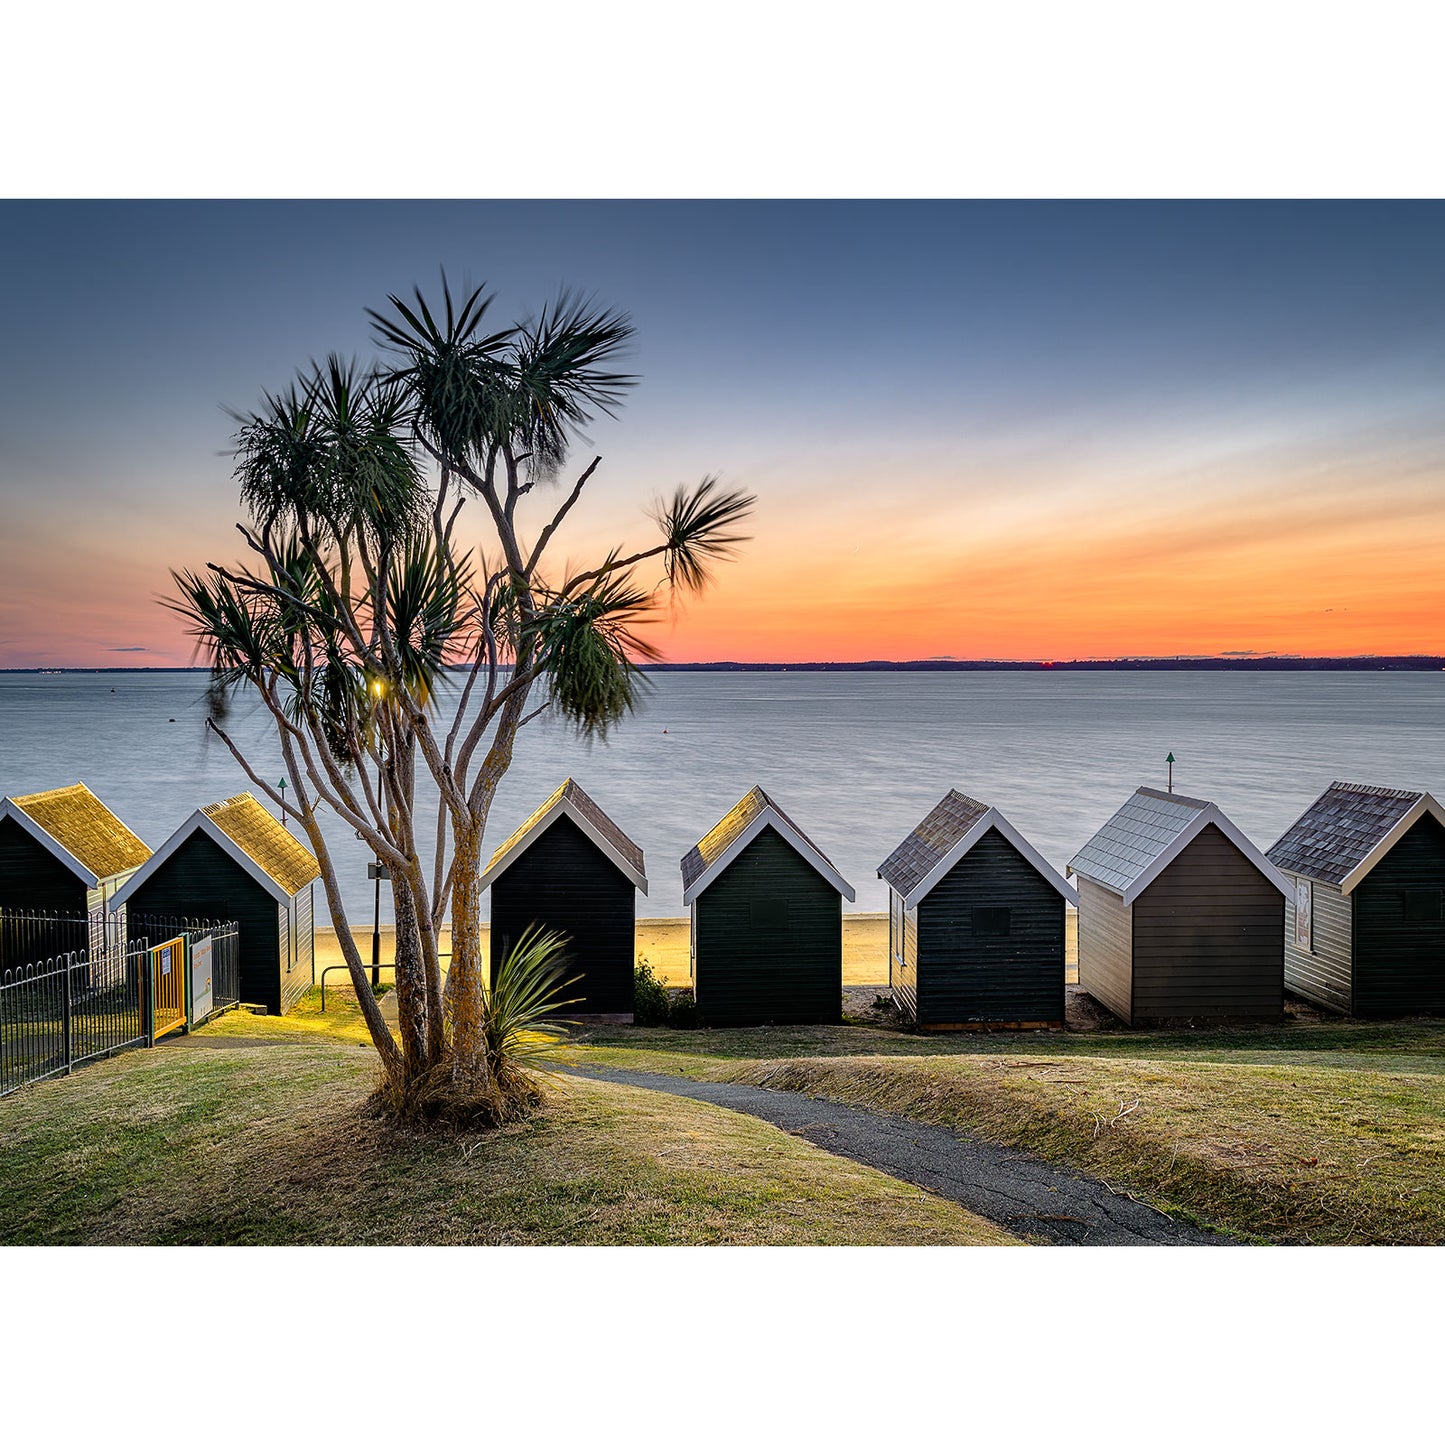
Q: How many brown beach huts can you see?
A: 1